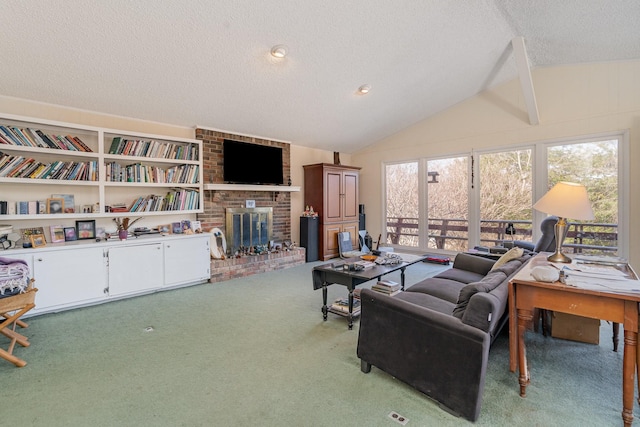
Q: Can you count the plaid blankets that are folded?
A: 1